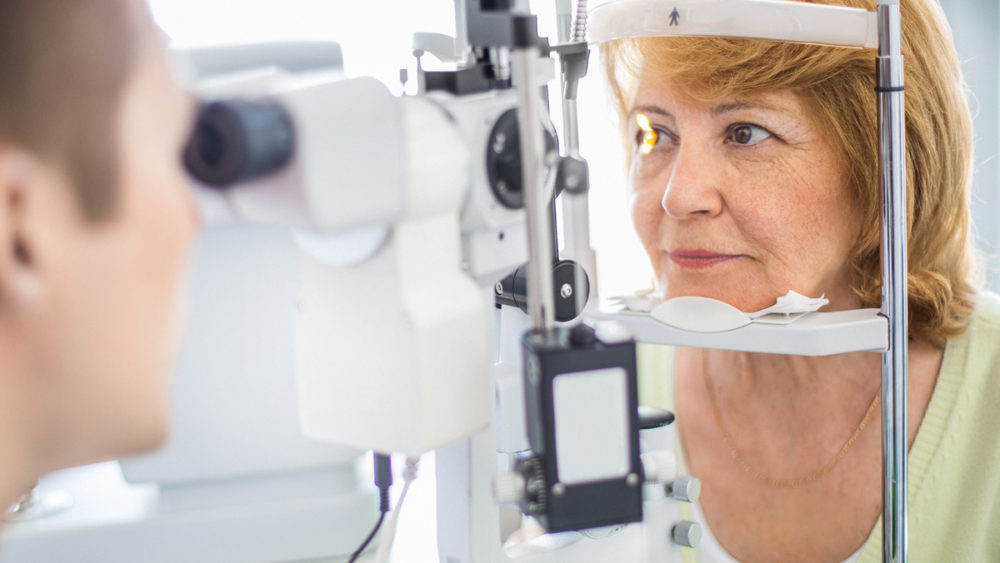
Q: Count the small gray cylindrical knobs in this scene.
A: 2